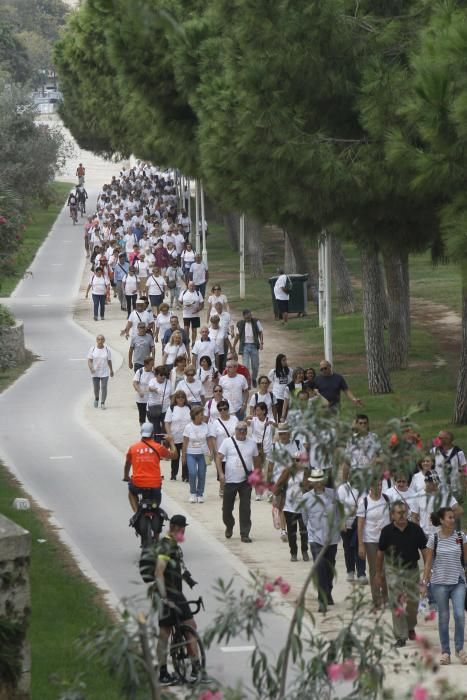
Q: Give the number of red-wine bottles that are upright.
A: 0